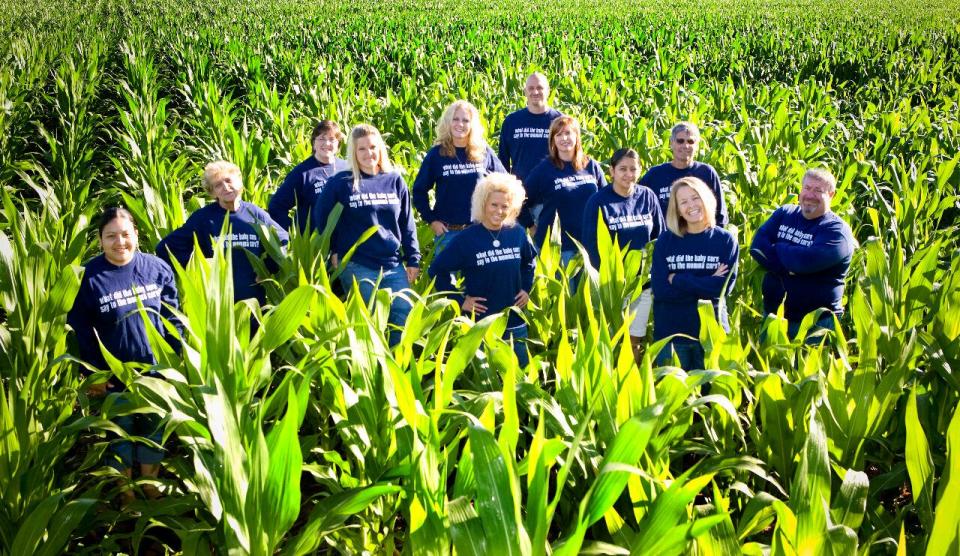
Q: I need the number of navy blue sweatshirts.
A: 12